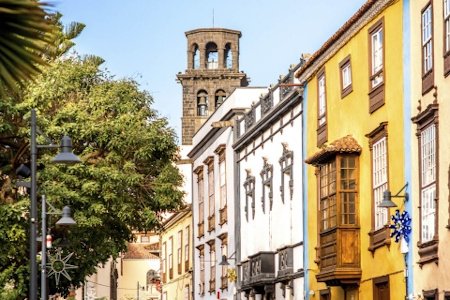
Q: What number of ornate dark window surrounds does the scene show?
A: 3